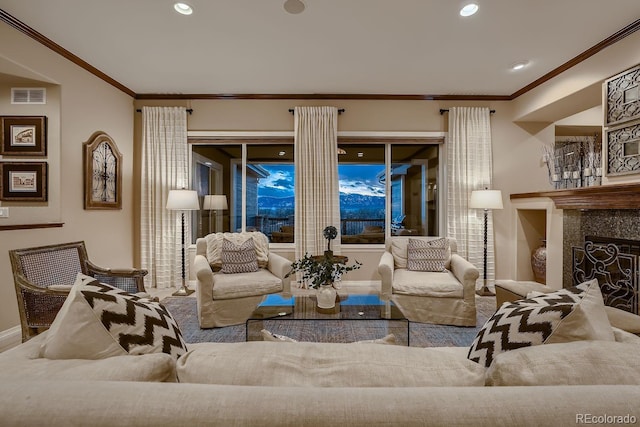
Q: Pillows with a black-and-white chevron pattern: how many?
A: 2